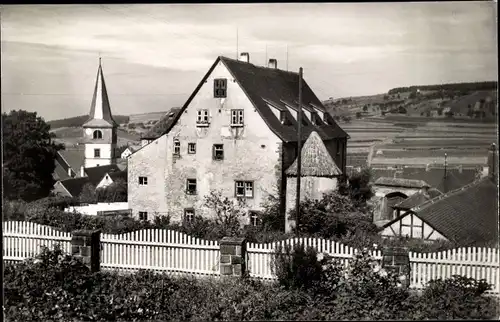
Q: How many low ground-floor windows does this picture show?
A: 3